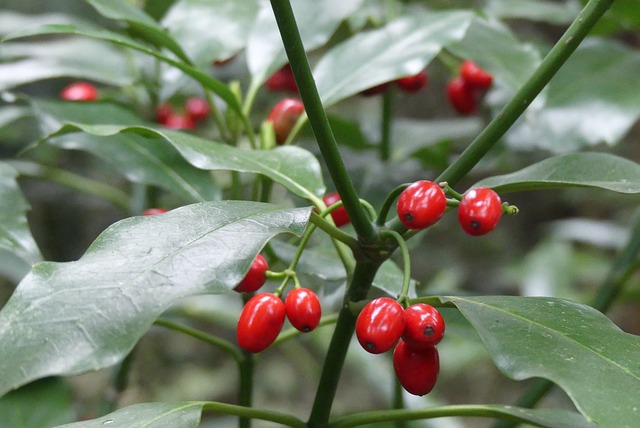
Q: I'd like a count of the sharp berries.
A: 8